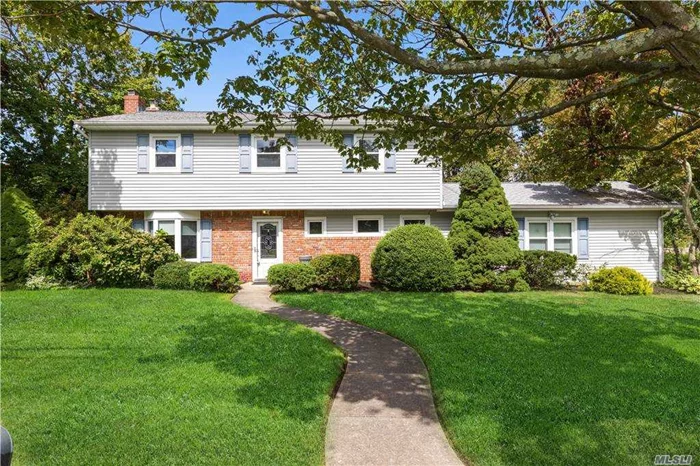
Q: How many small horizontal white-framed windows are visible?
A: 3